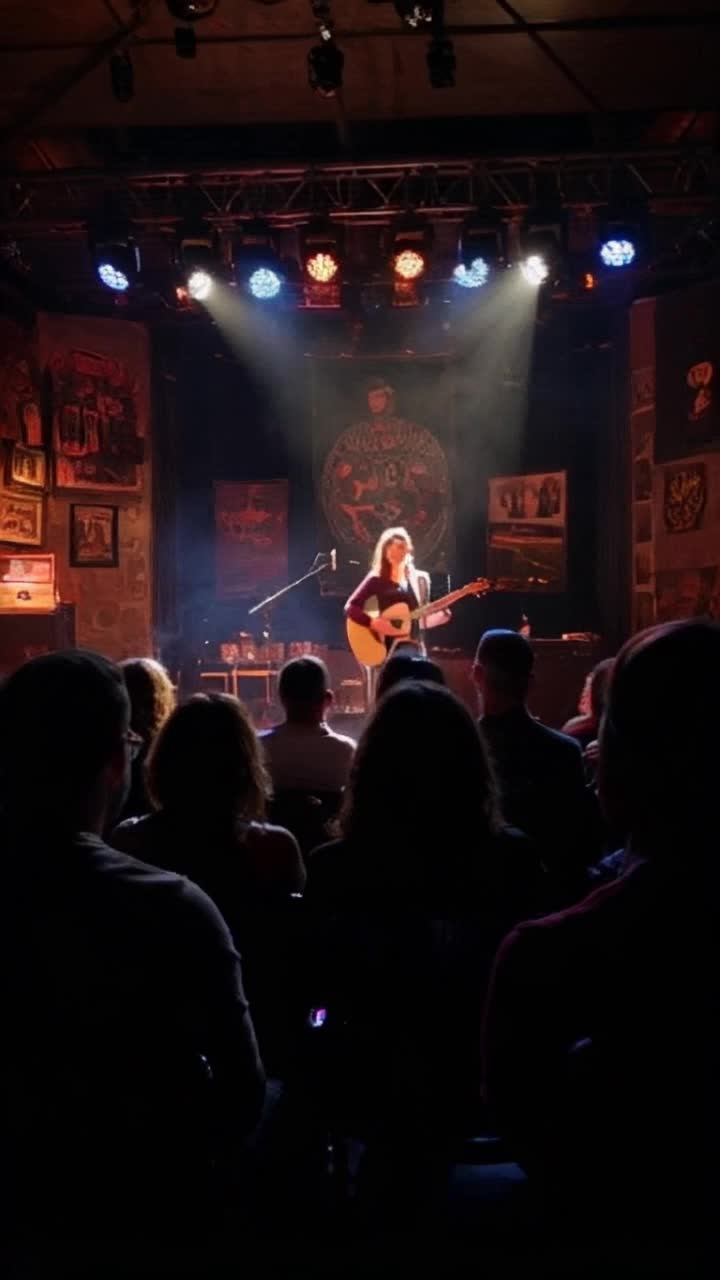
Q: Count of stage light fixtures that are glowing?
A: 8